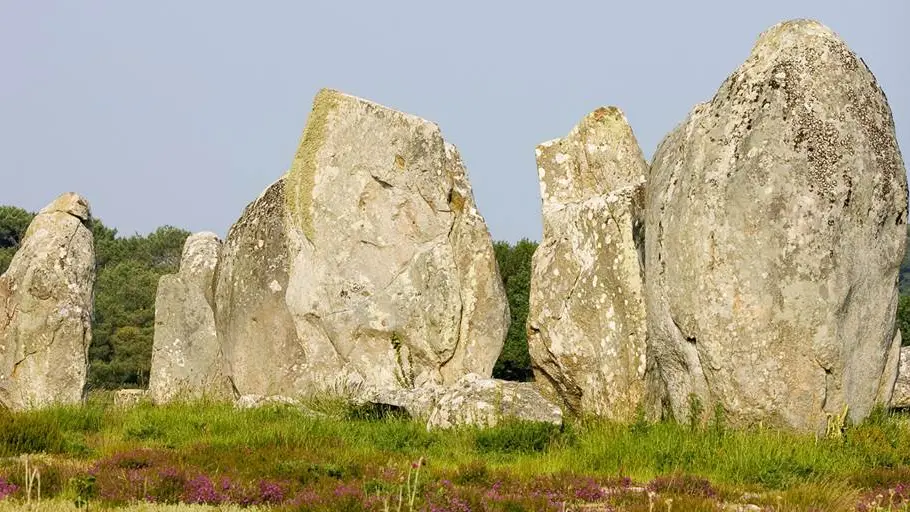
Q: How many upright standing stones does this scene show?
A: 6